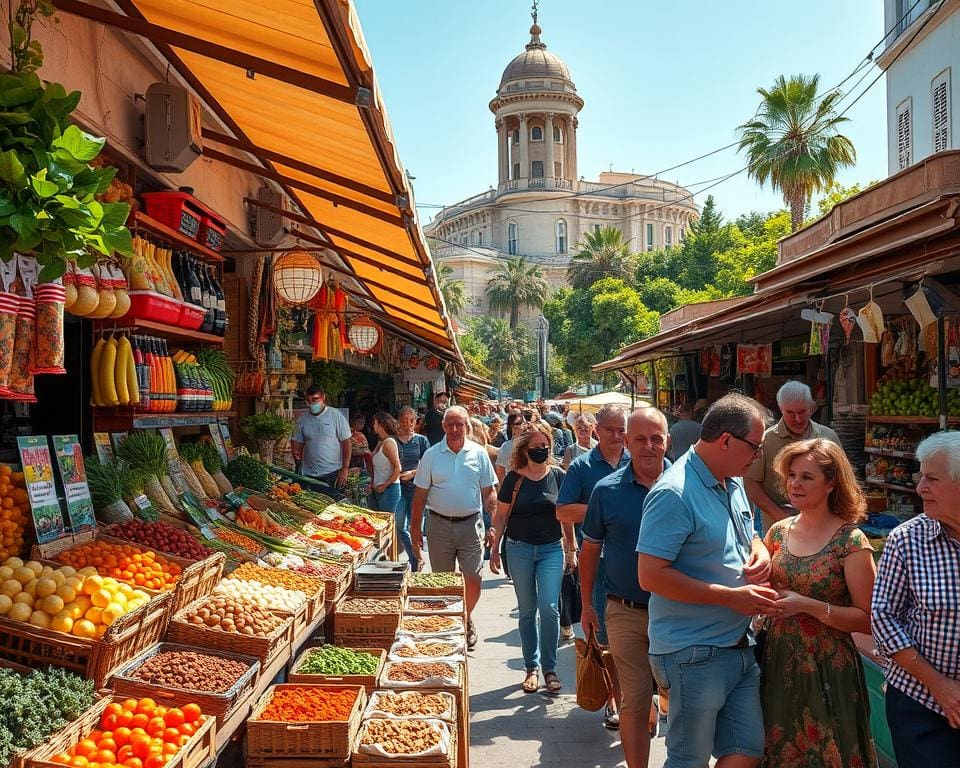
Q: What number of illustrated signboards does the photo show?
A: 2